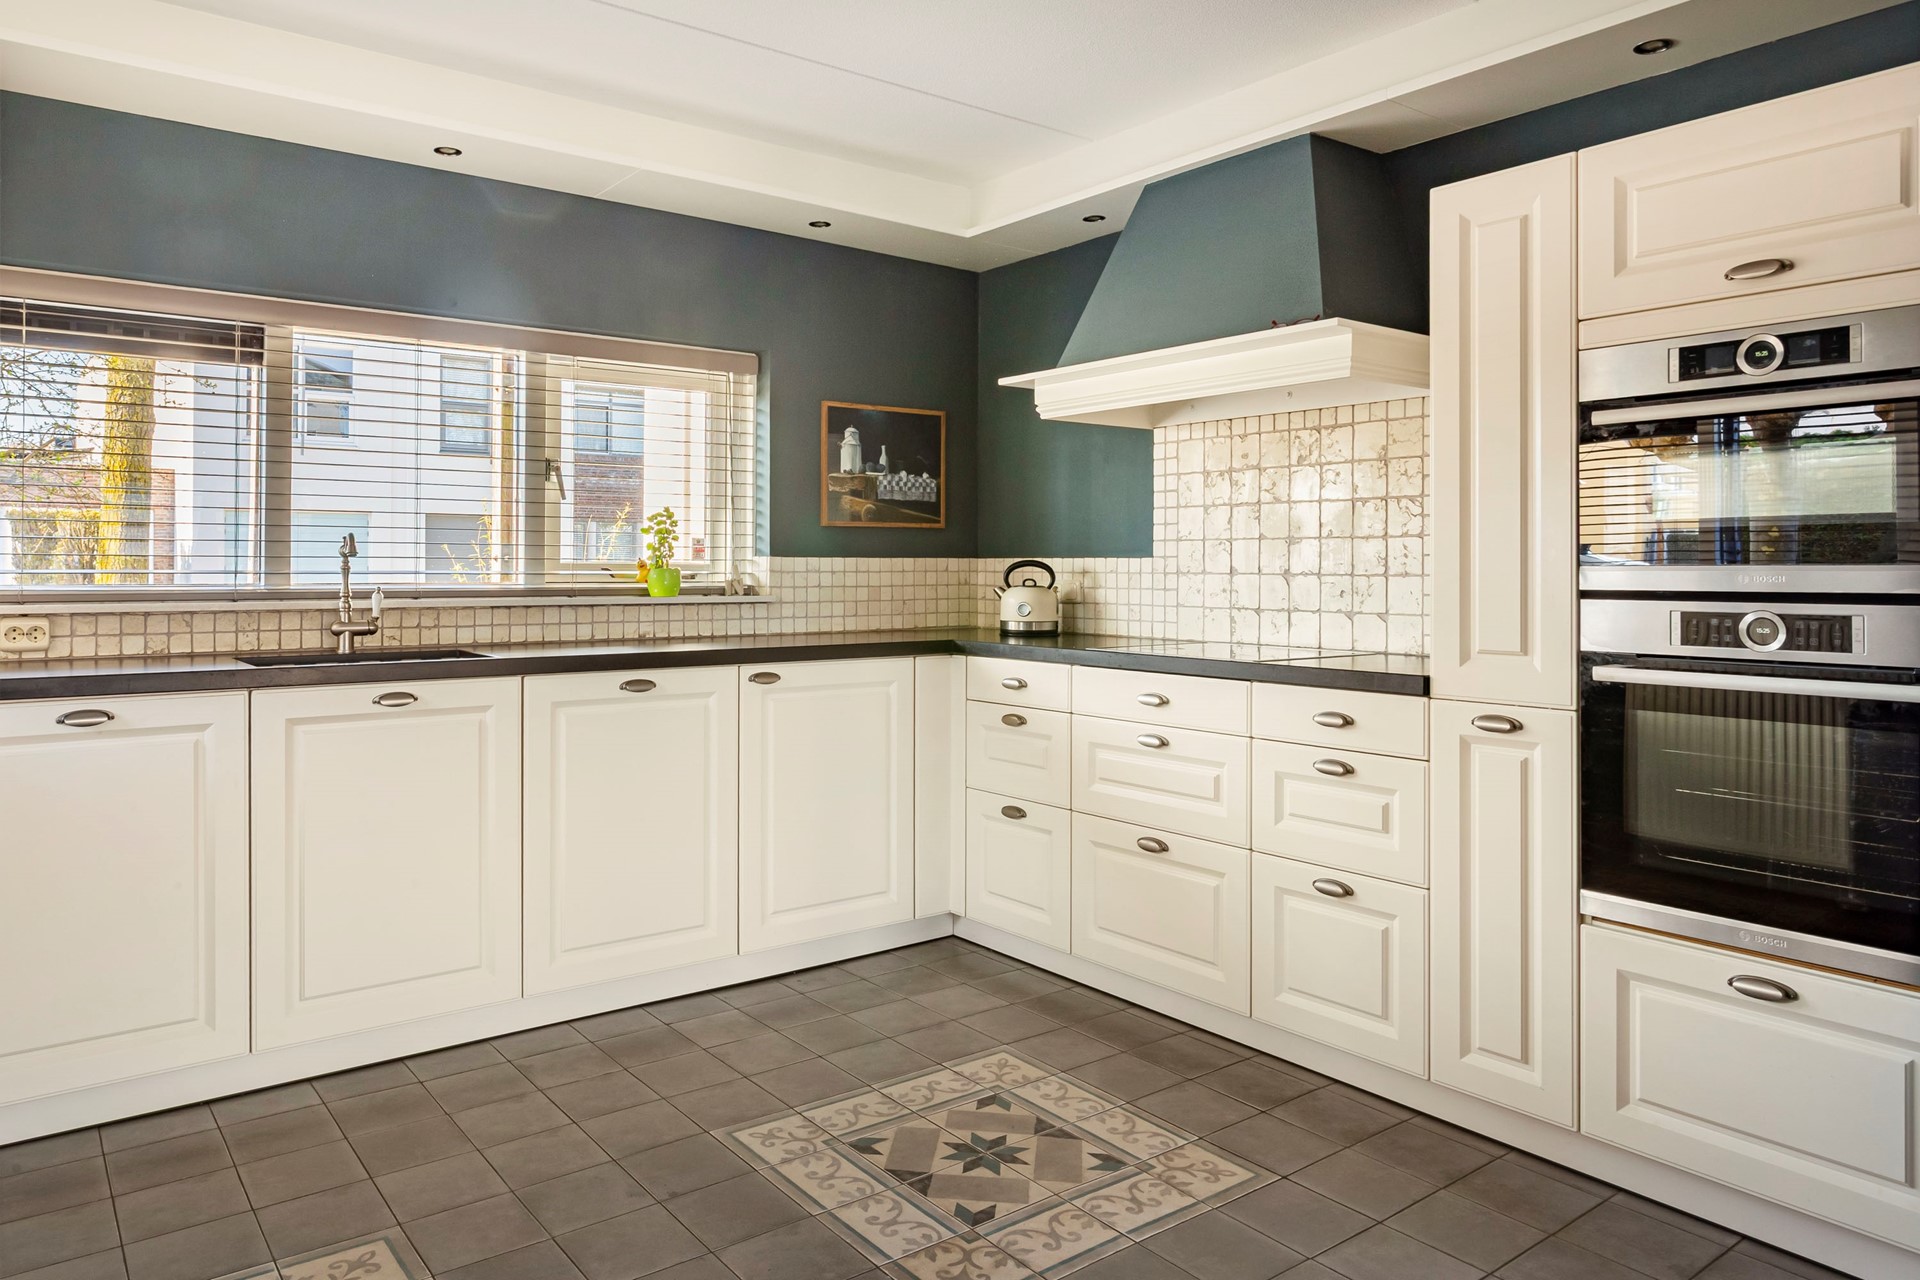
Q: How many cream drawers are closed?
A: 10